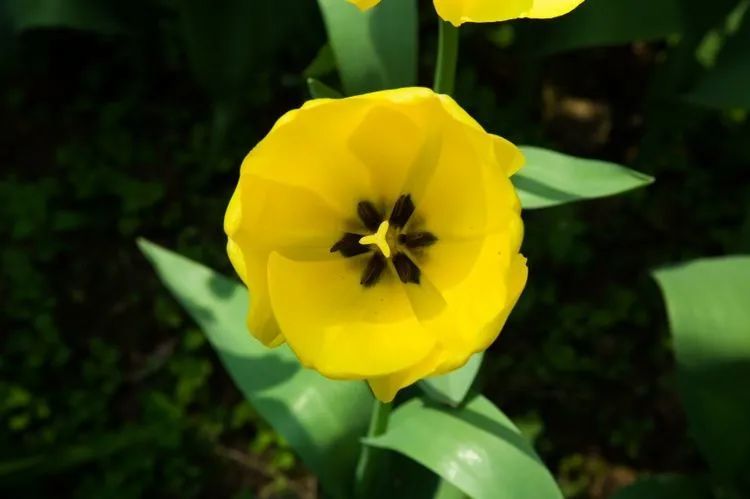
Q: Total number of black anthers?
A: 6